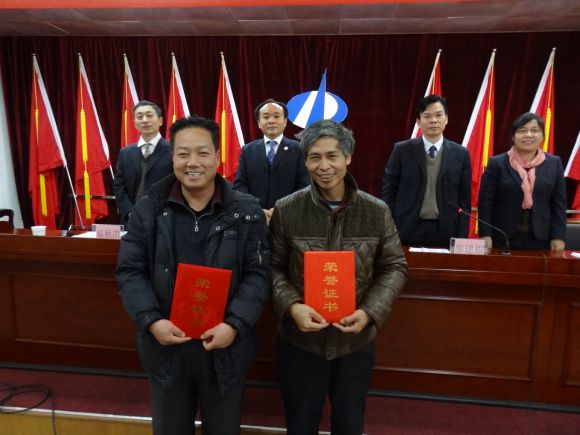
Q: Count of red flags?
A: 9